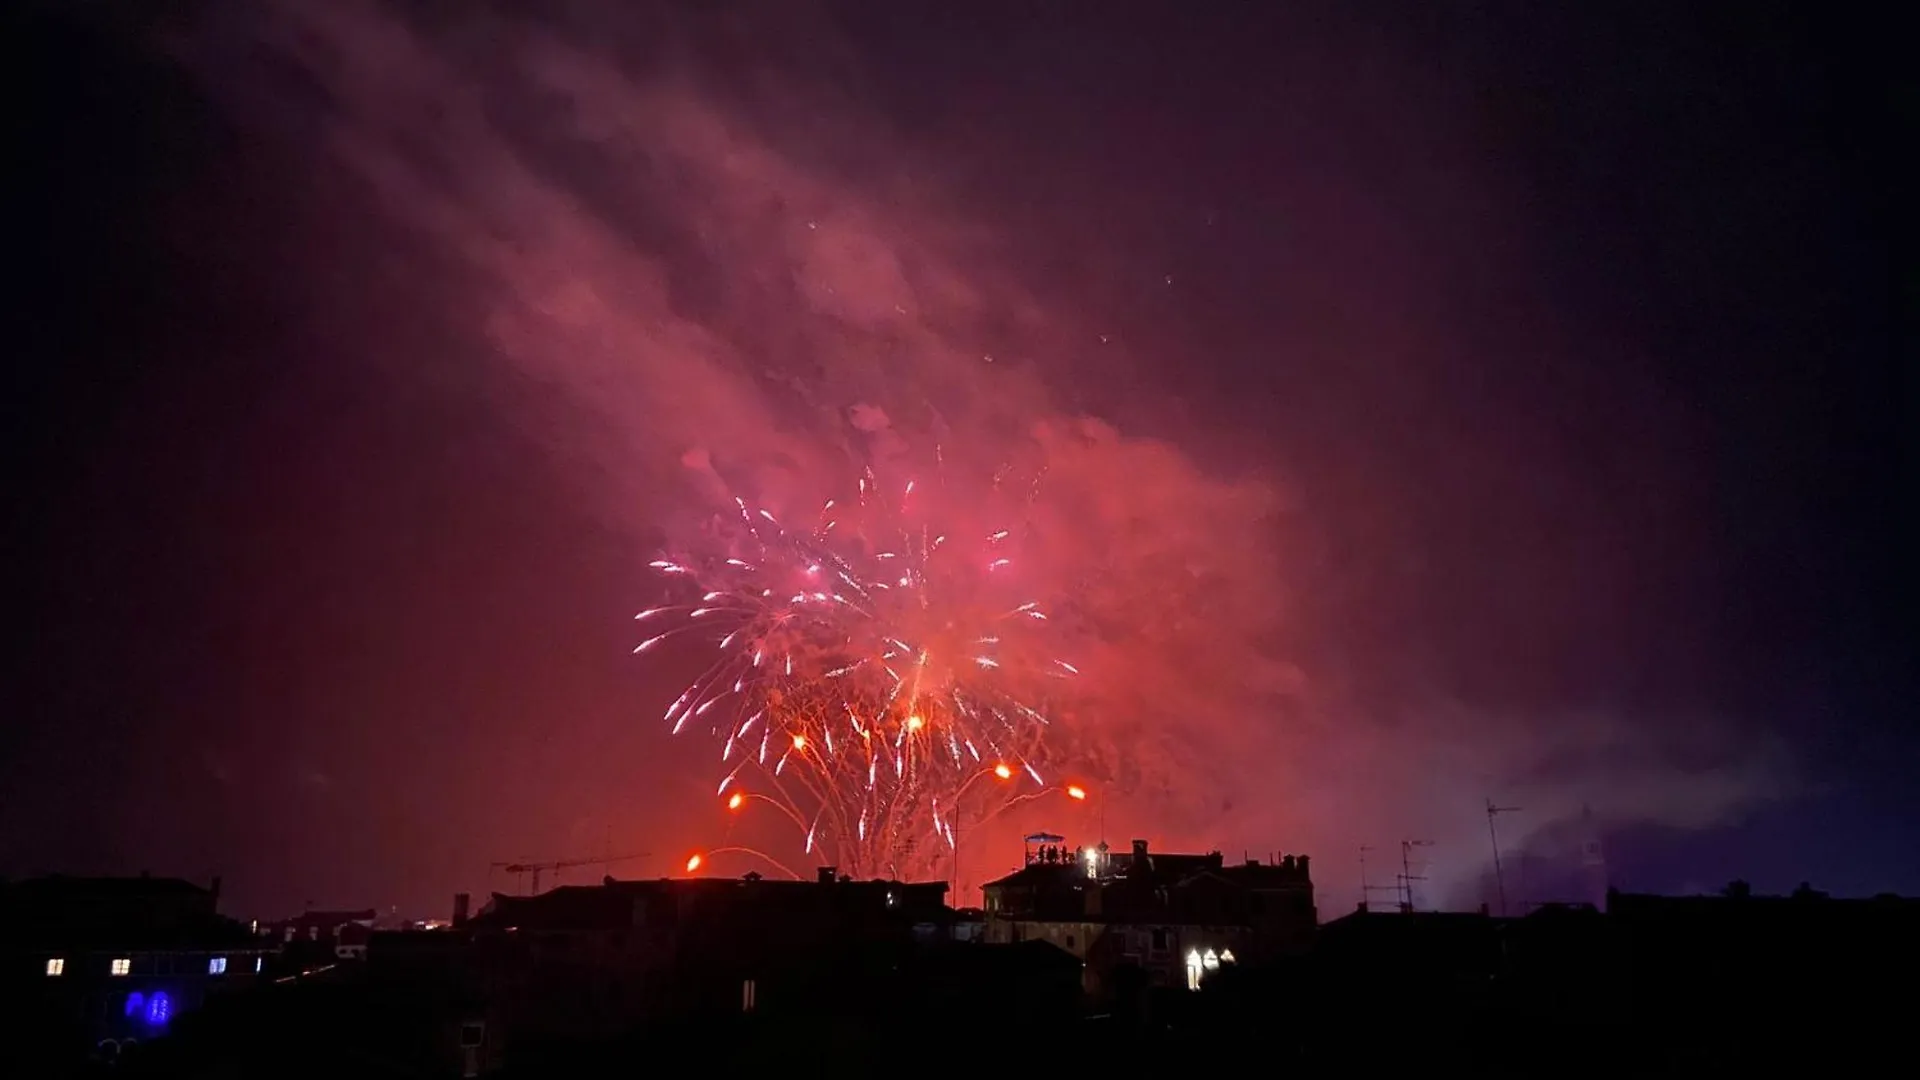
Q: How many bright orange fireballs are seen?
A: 6